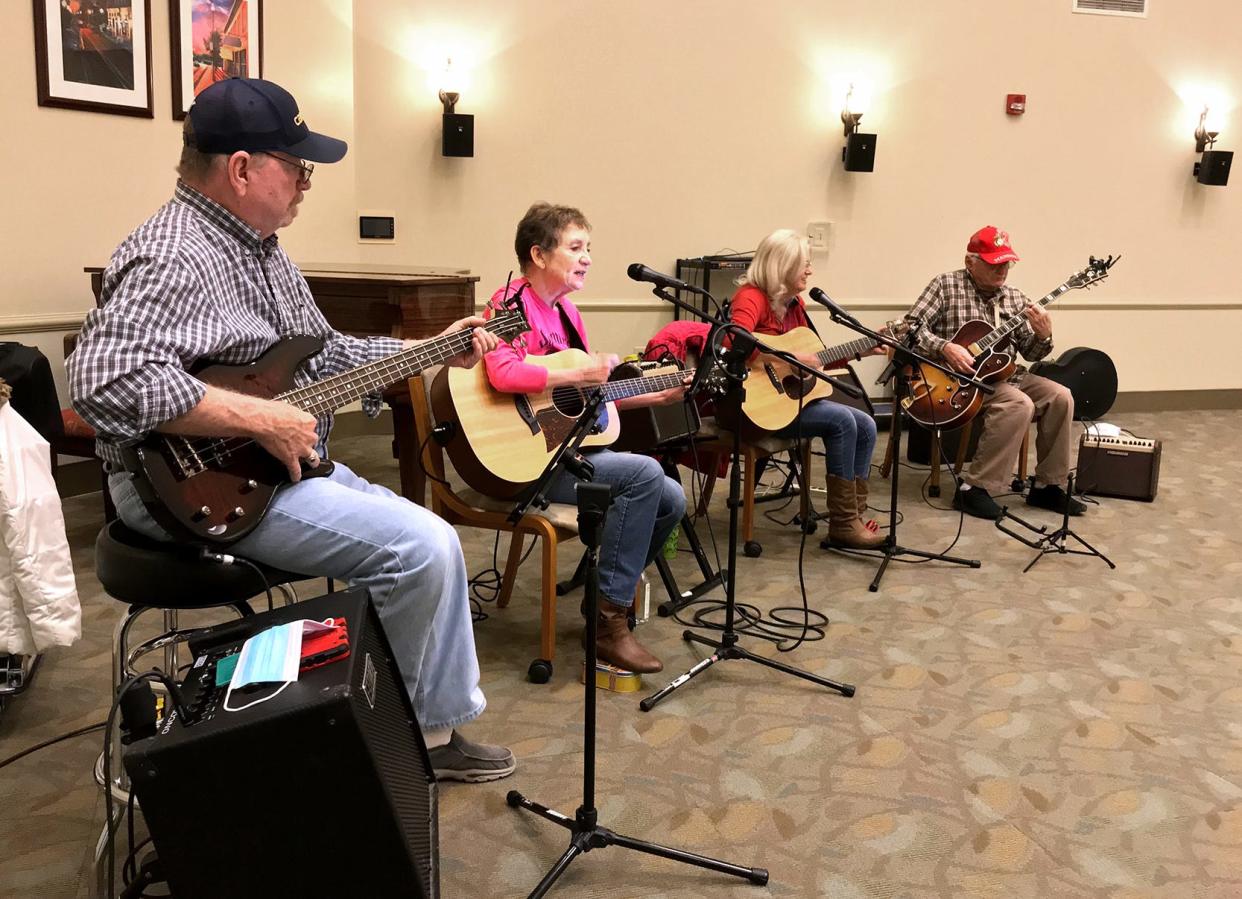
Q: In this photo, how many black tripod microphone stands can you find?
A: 3